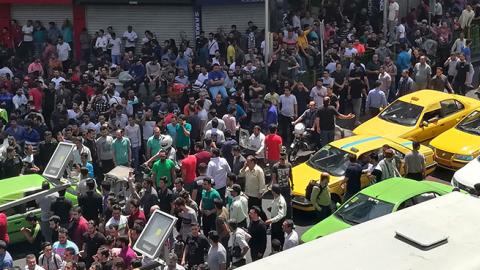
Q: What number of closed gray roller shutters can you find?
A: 3